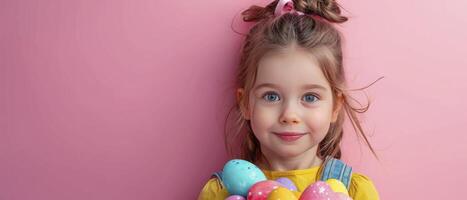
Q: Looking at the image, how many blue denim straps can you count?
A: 2